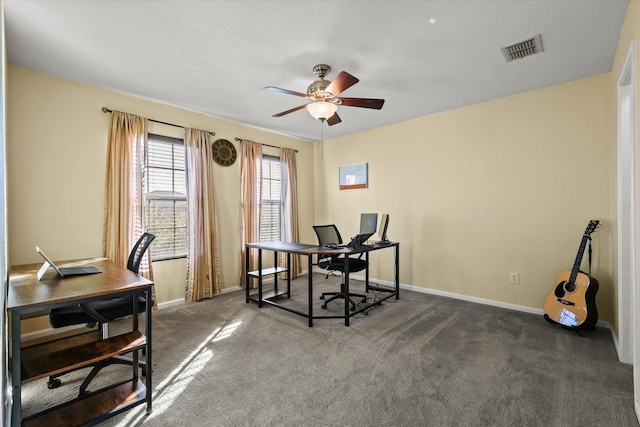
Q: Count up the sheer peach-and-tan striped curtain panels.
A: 4